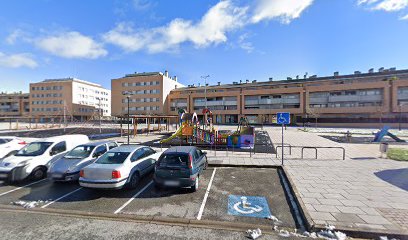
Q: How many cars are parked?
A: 5